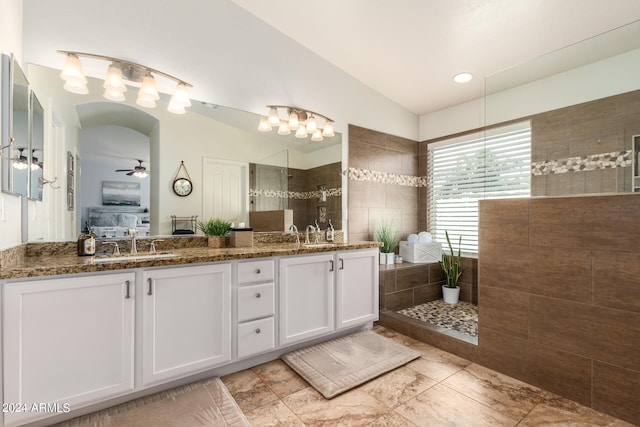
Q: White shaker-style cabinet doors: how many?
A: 4